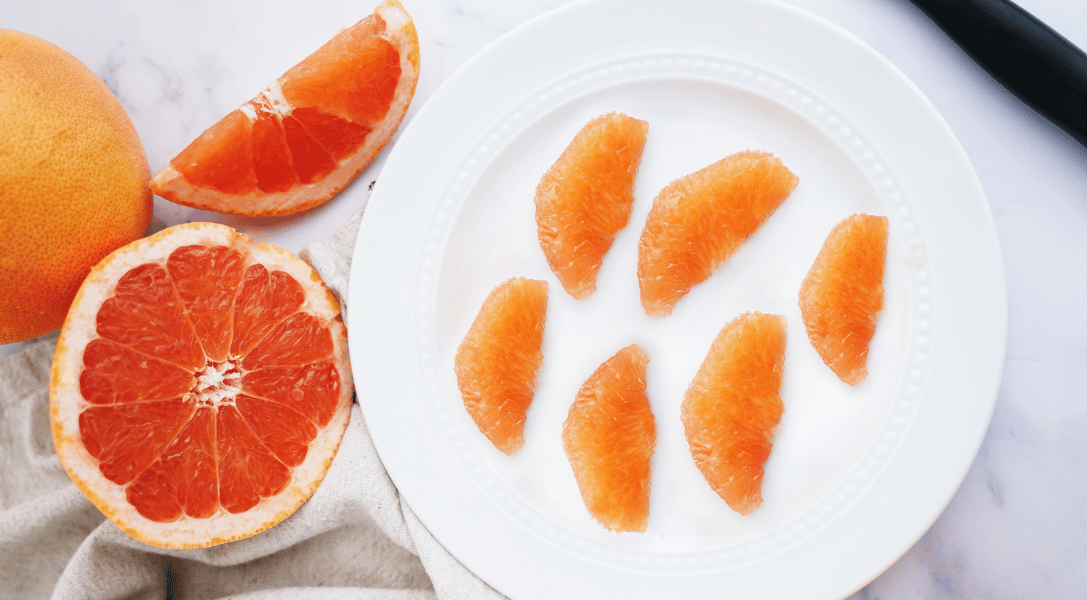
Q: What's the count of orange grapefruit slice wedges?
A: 6